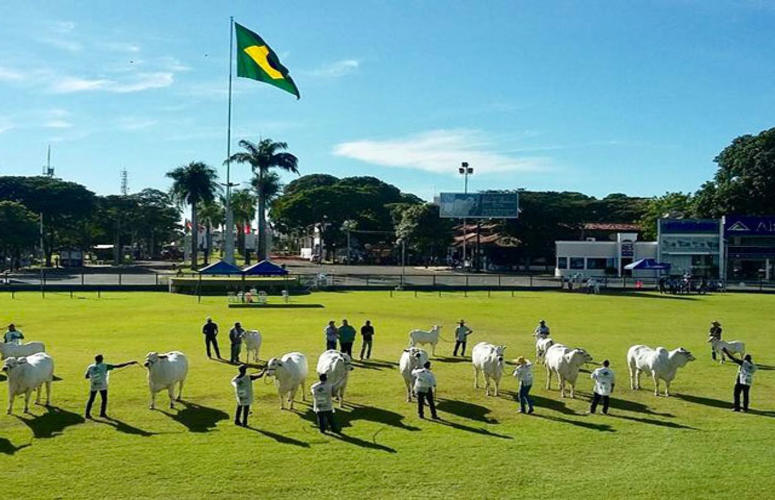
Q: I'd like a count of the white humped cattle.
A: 13